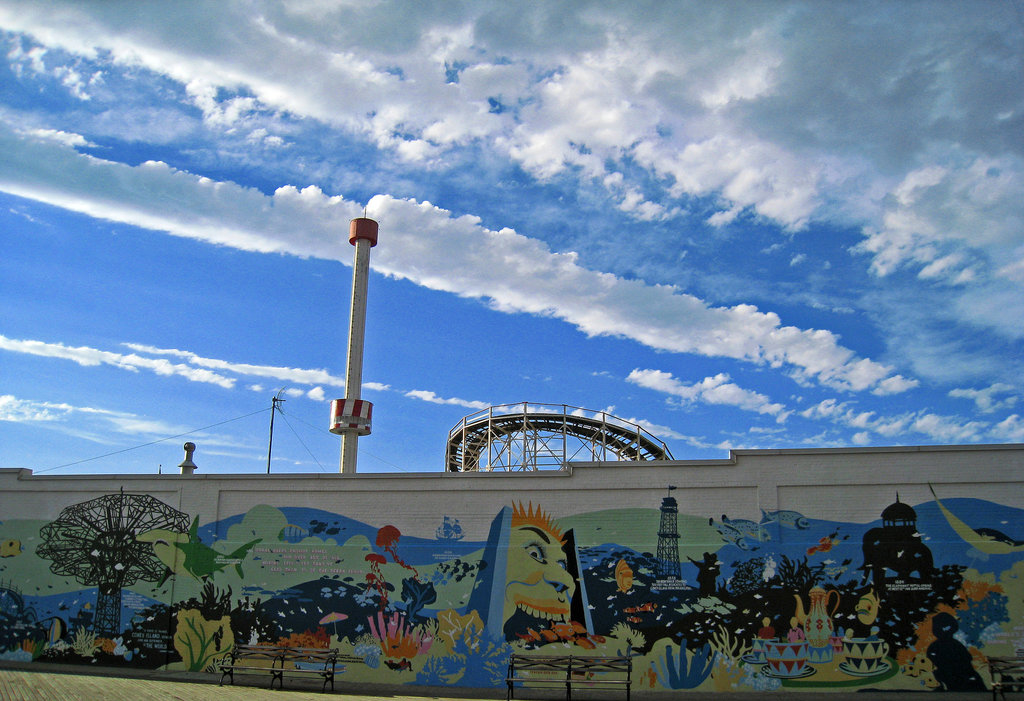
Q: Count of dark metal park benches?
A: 3